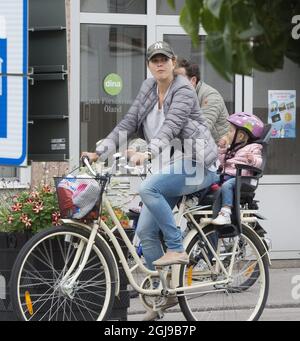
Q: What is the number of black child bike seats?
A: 1